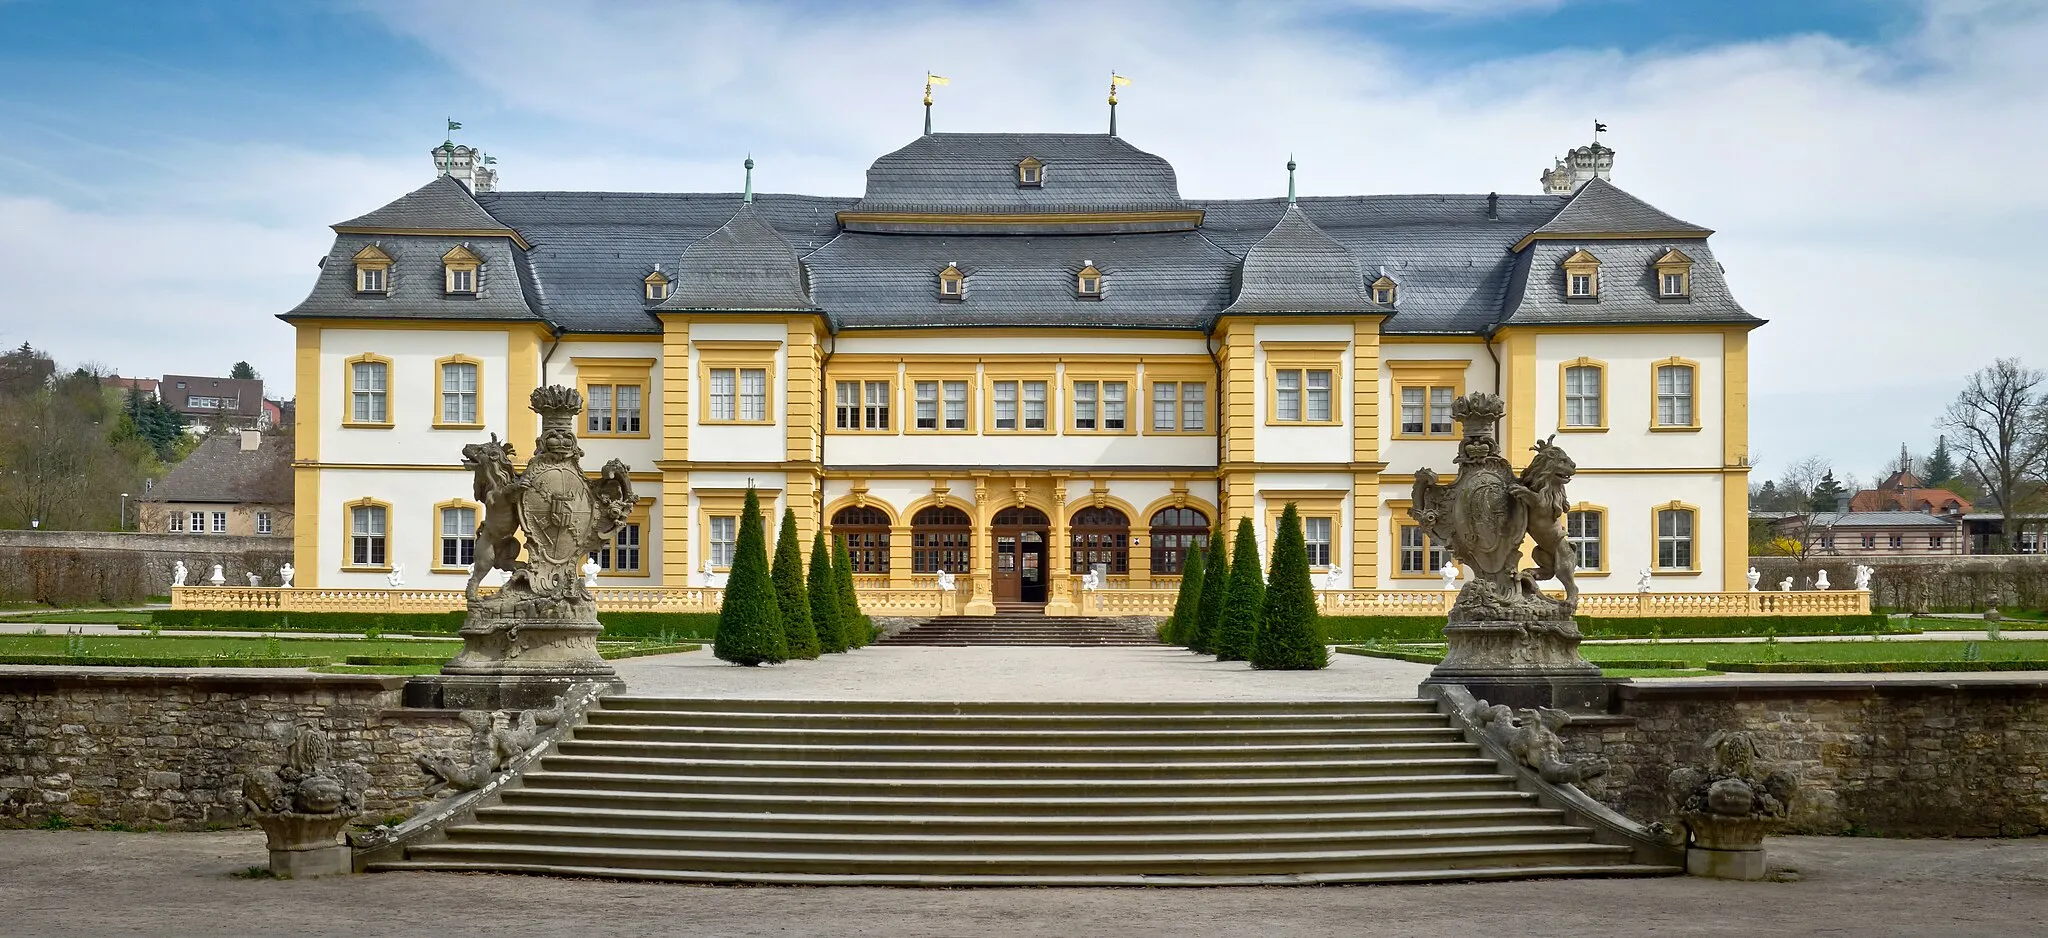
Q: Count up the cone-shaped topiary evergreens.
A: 8